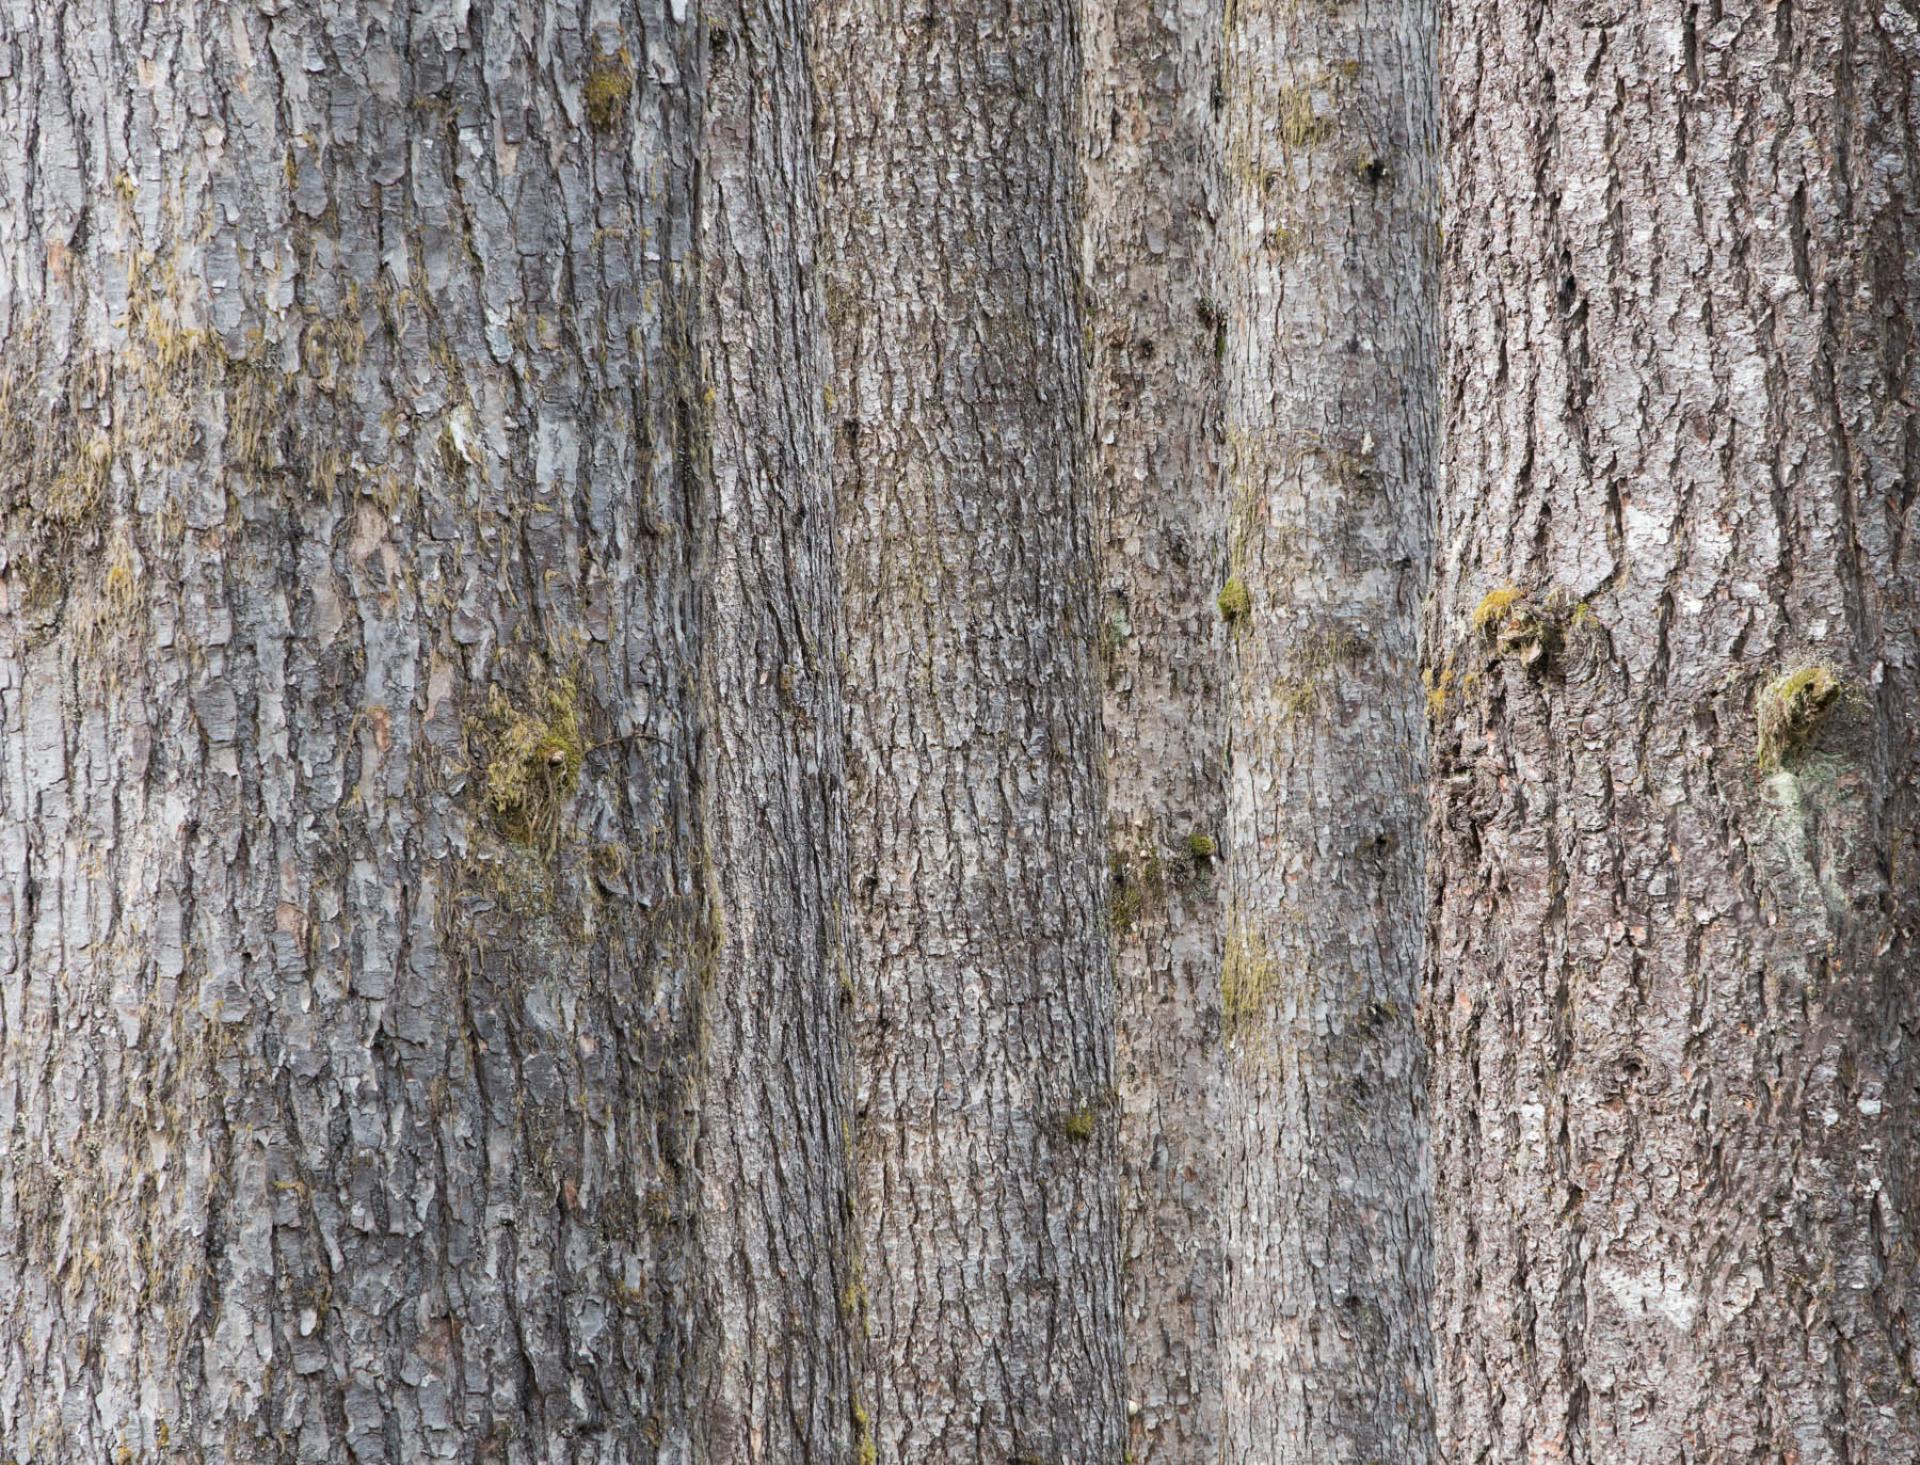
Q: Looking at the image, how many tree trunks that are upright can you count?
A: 6